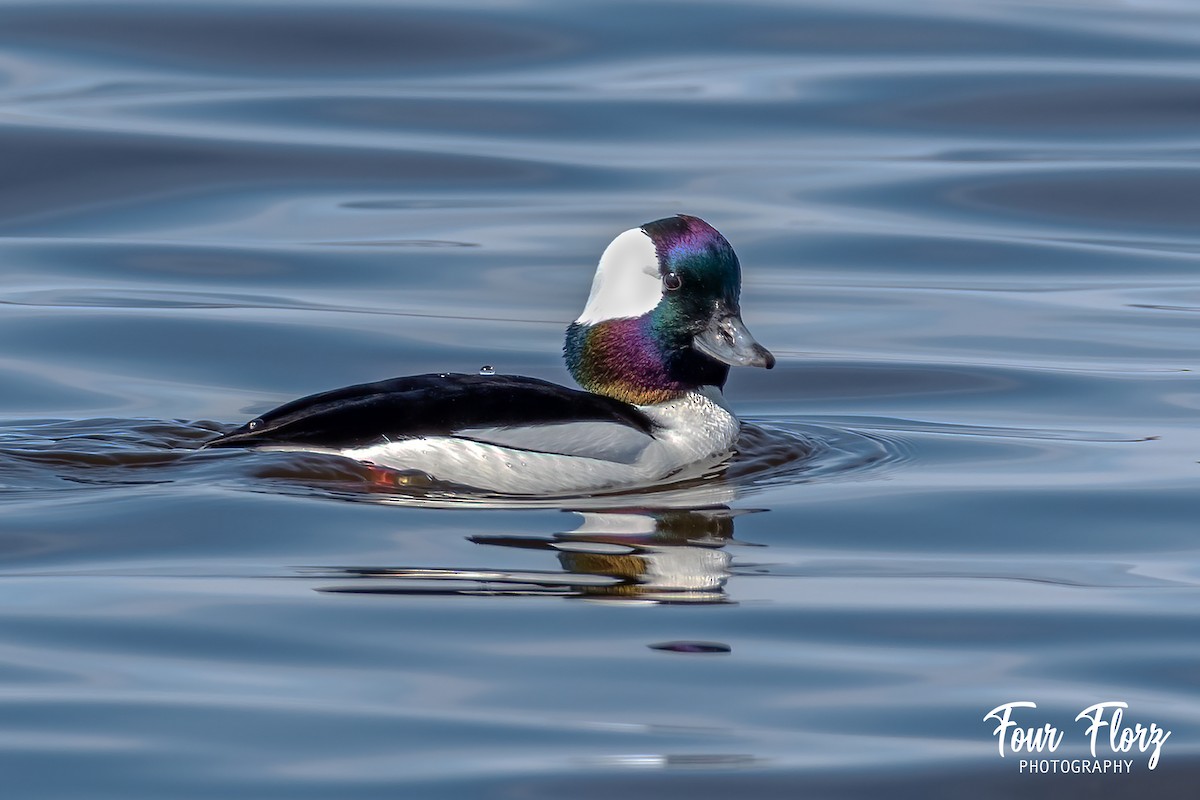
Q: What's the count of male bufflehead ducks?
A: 1